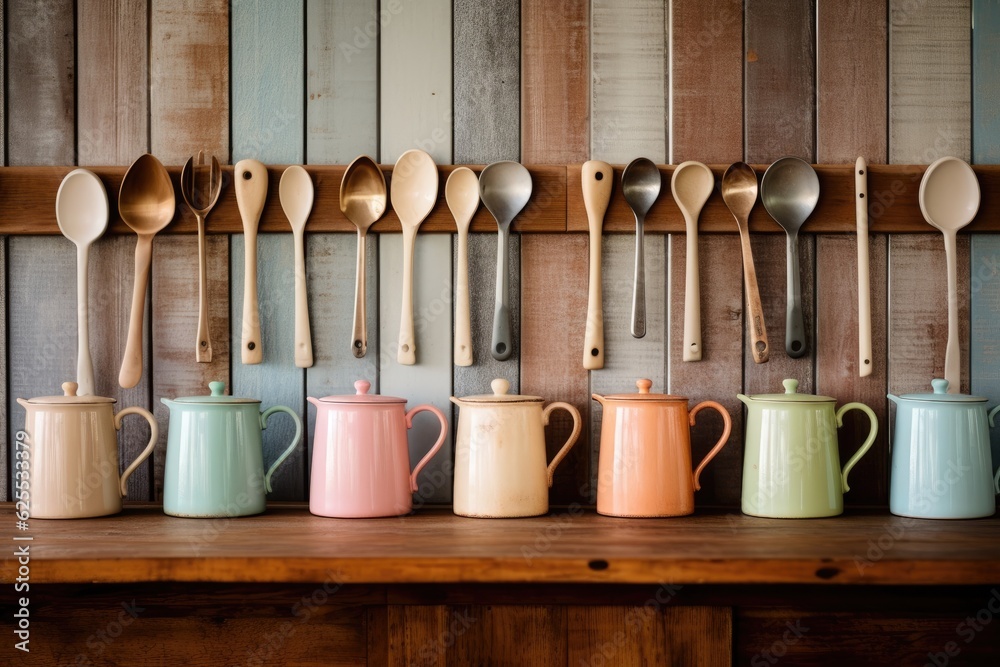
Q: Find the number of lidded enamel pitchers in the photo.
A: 7